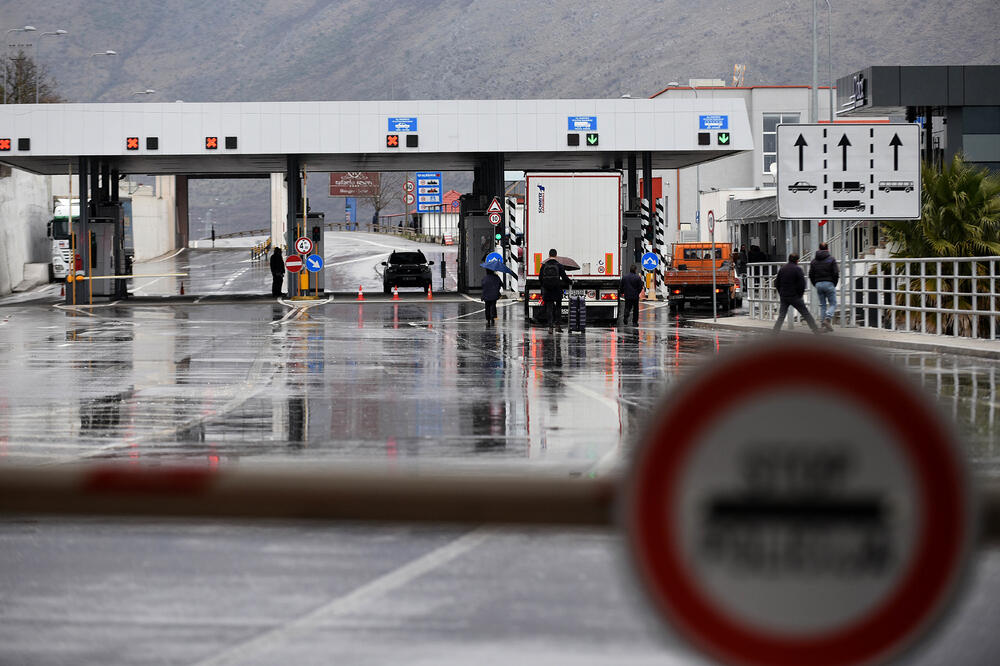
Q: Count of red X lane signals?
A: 4